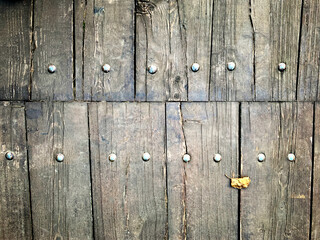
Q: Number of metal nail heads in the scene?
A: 14